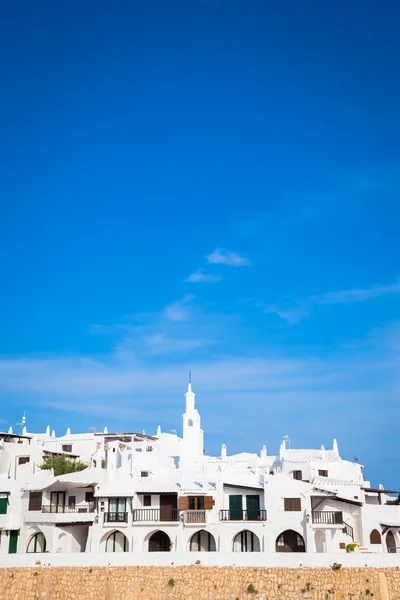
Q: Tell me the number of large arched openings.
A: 6